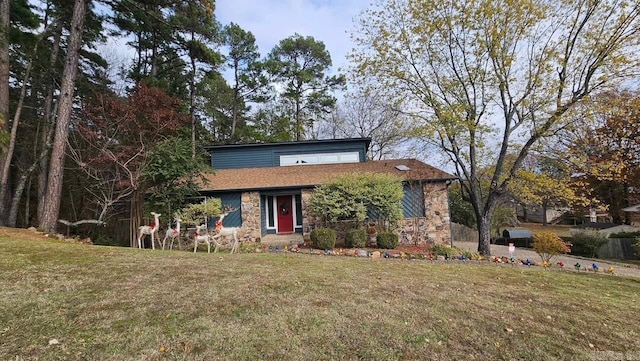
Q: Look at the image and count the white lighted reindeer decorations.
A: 4